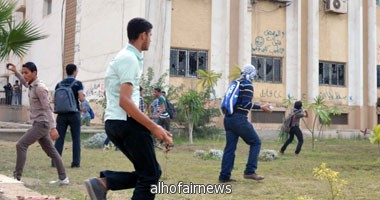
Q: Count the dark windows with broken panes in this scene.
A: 3